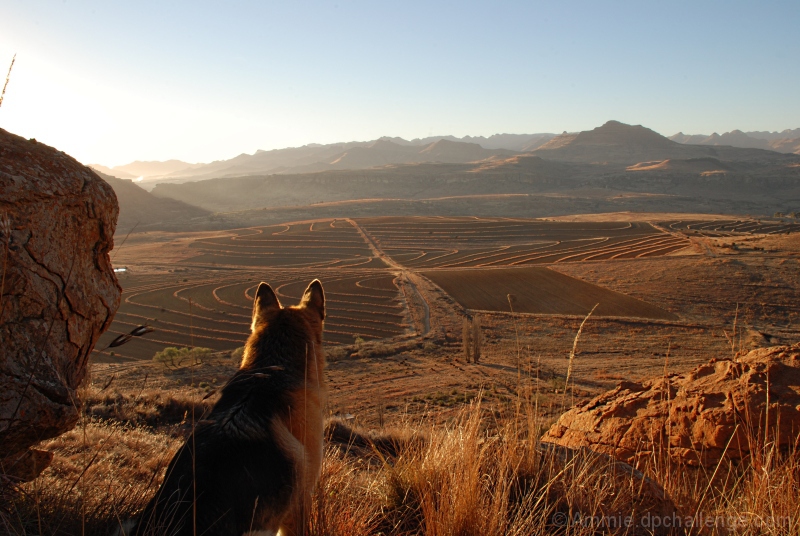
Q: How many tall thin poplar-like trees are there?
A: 2